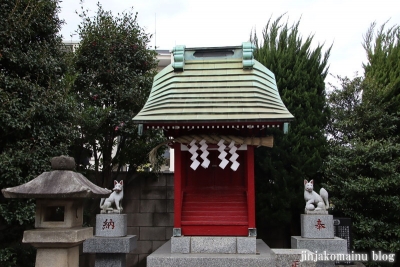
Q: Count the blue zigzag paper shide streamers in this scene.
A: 0